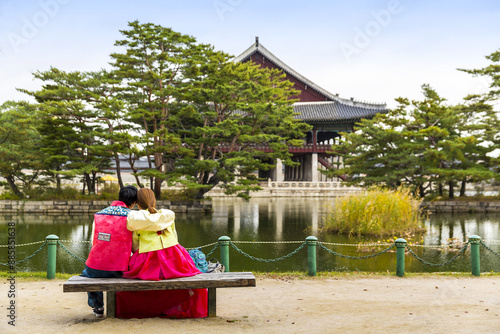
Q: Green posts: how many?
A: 5